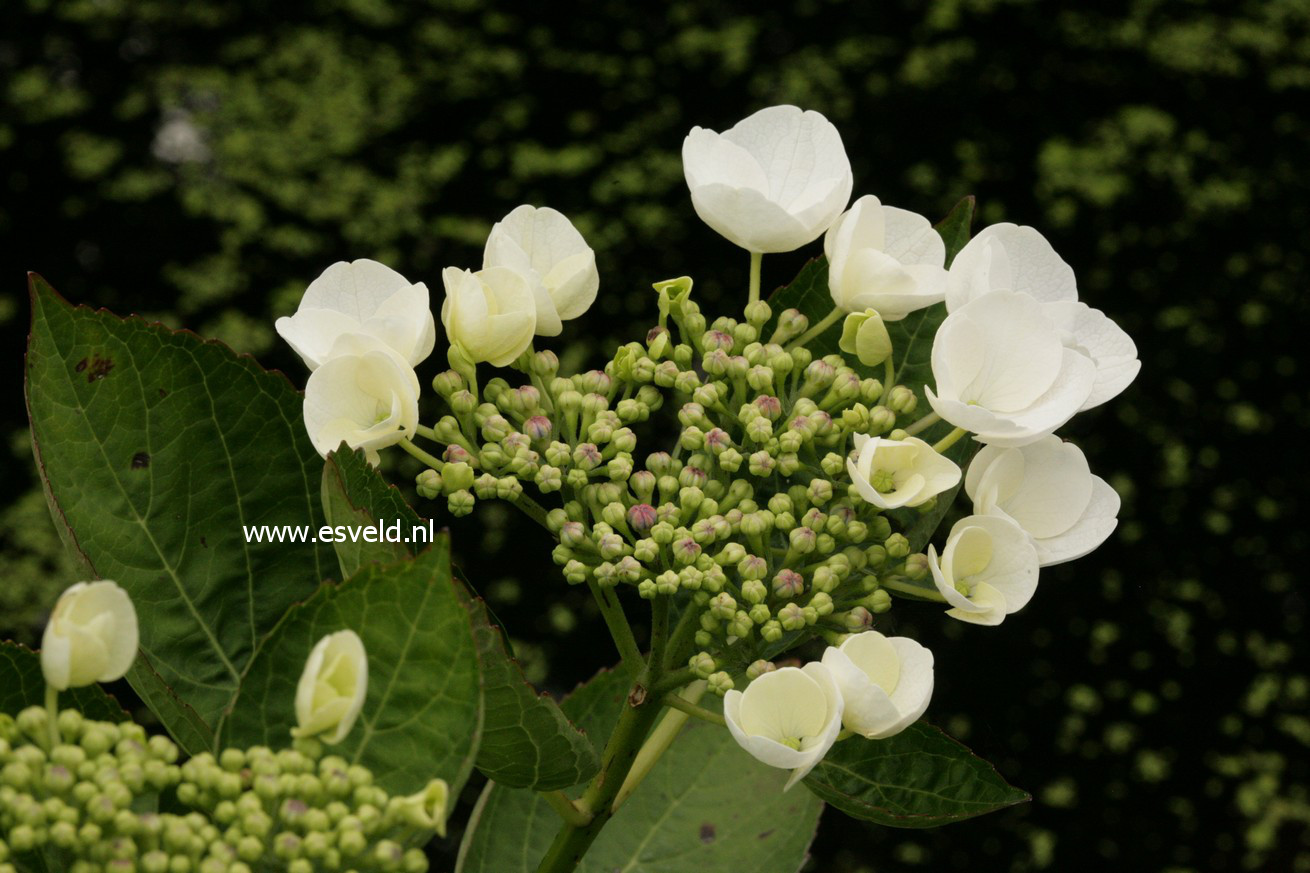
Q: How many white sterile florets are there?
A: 15